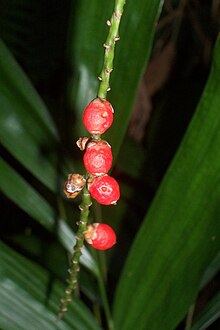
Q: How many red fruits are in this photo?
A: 4